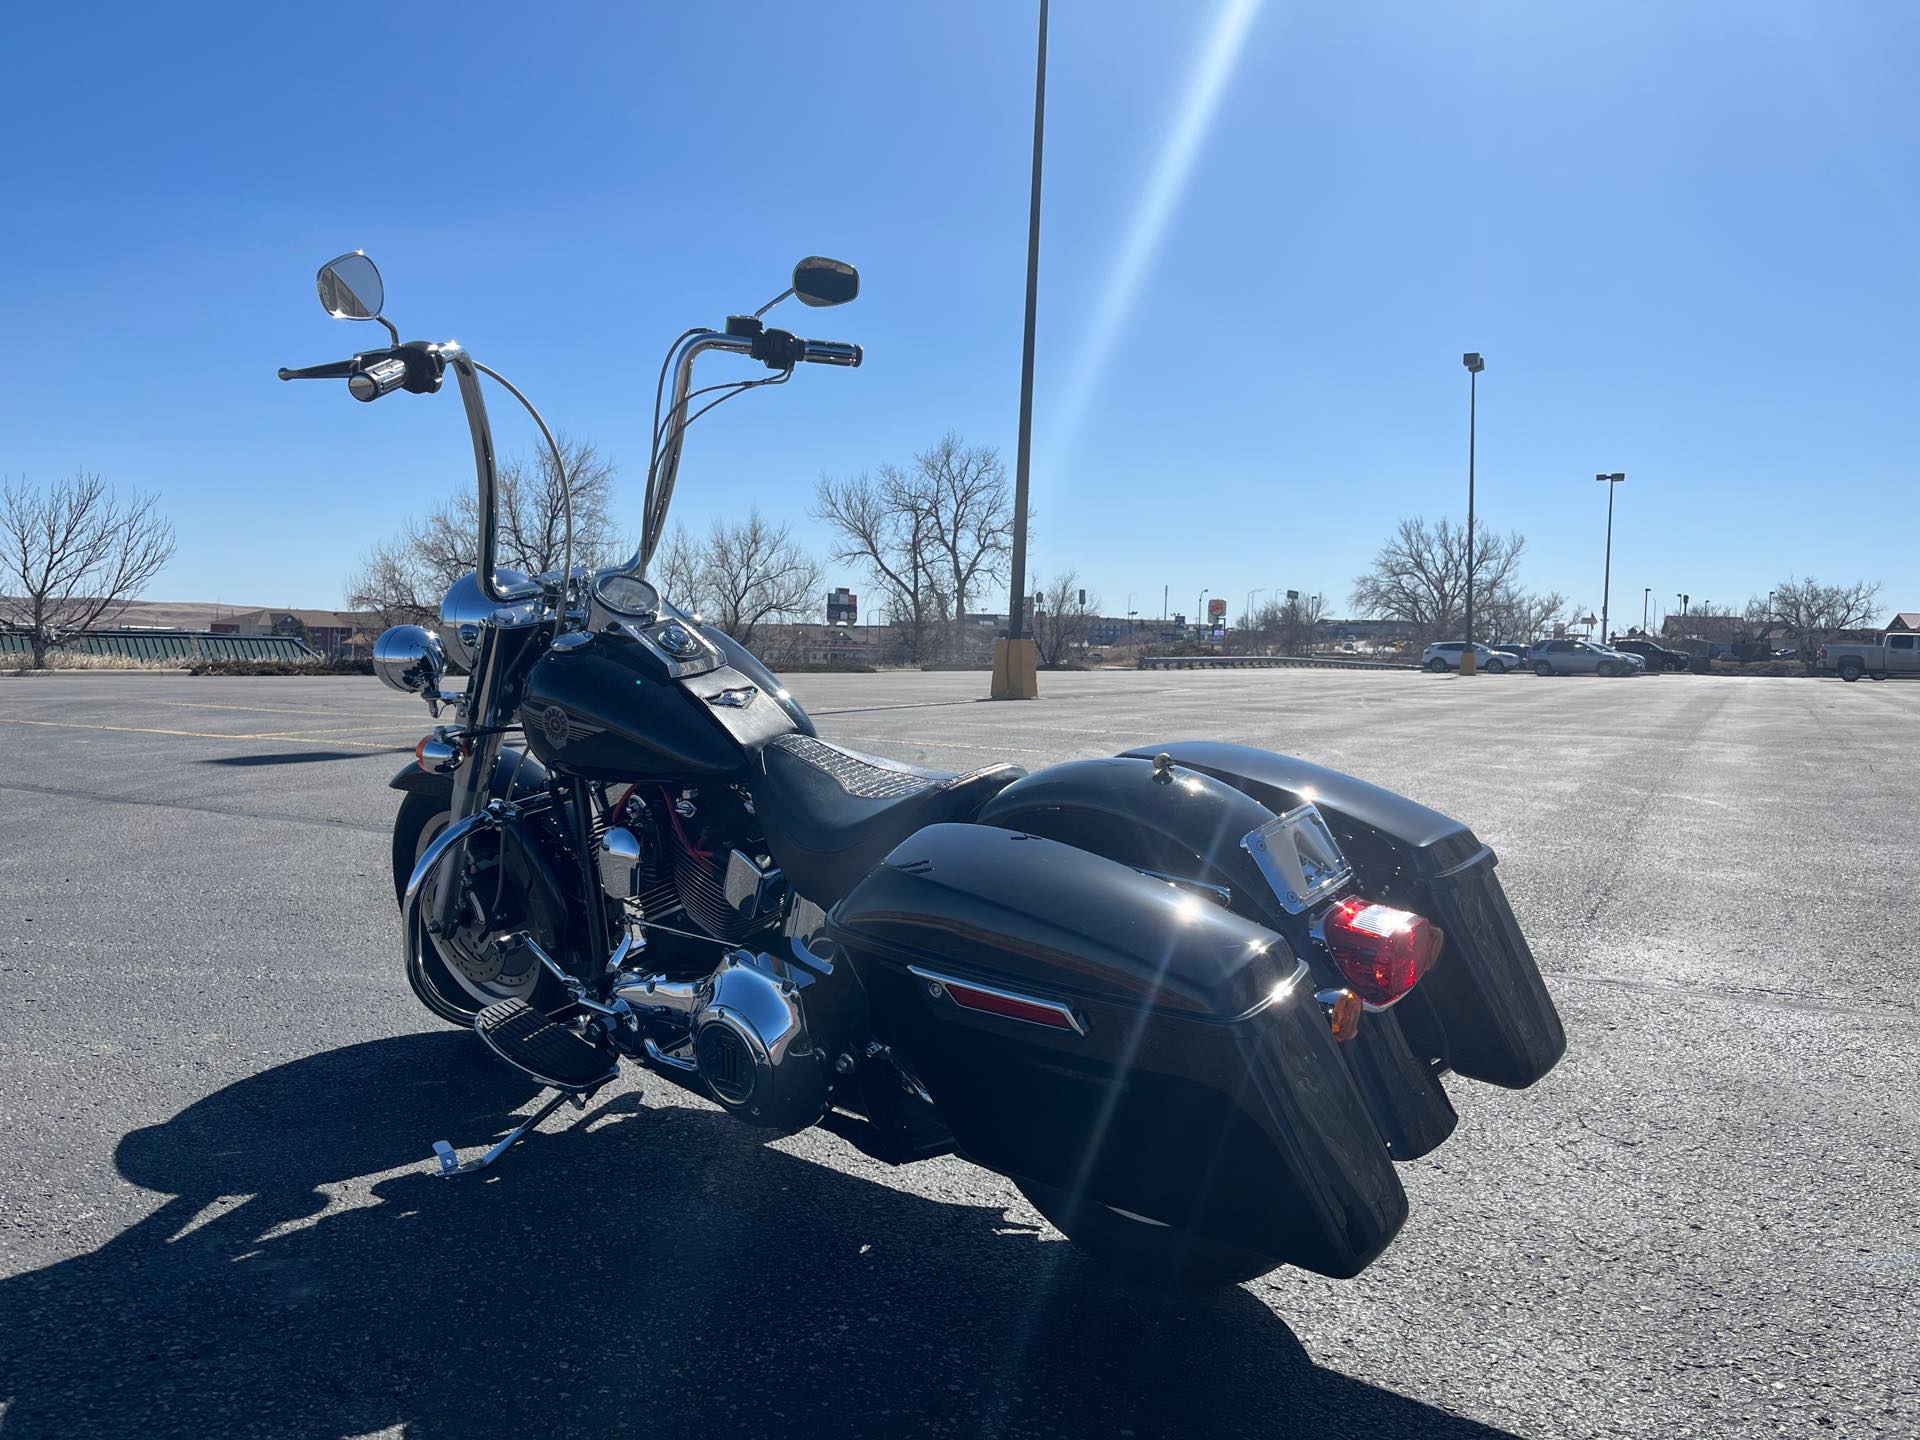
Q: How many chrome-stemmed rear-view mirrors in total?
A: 2